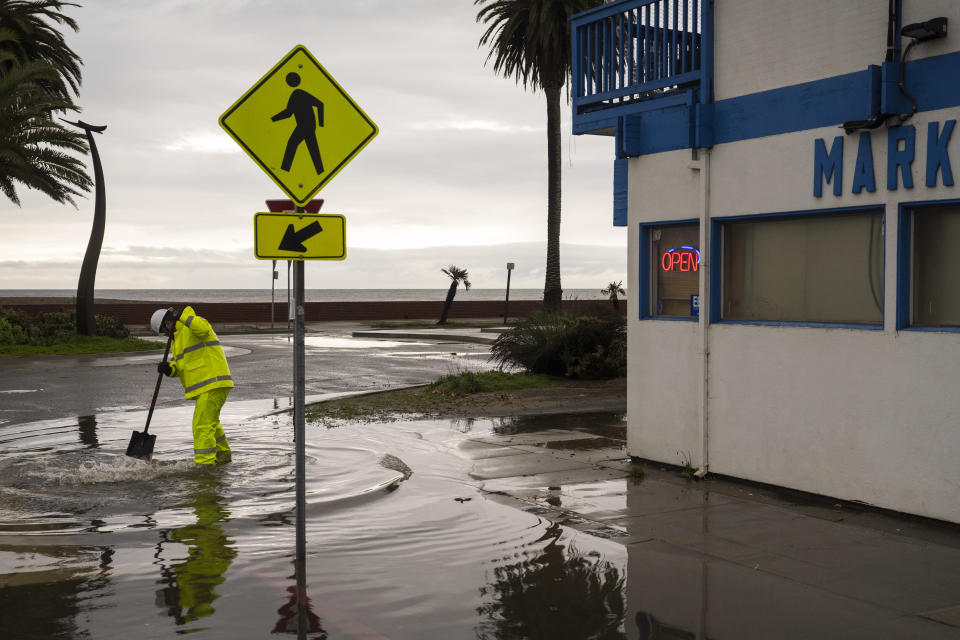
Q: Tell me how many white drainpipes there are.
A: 1